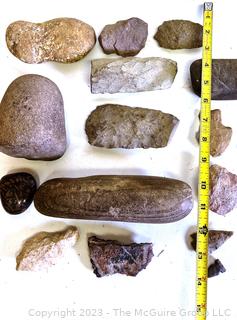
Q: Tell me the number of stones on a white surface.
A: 15